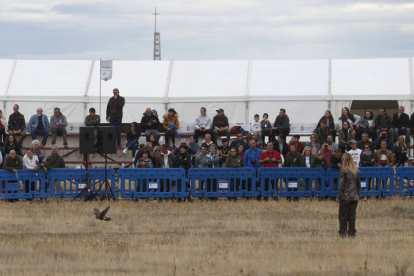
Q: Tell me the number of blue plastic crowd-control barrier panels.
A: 7